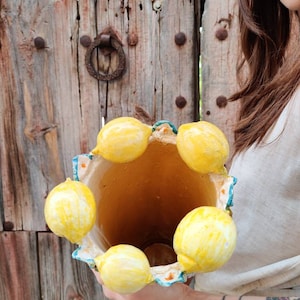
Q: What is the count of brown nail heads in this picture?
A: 8